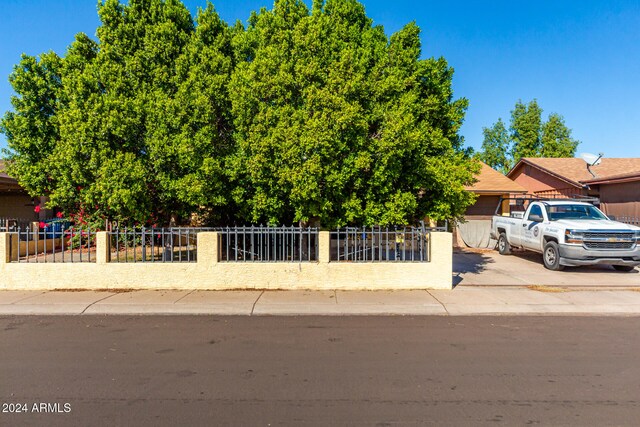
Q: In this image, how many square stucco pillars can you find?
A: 5